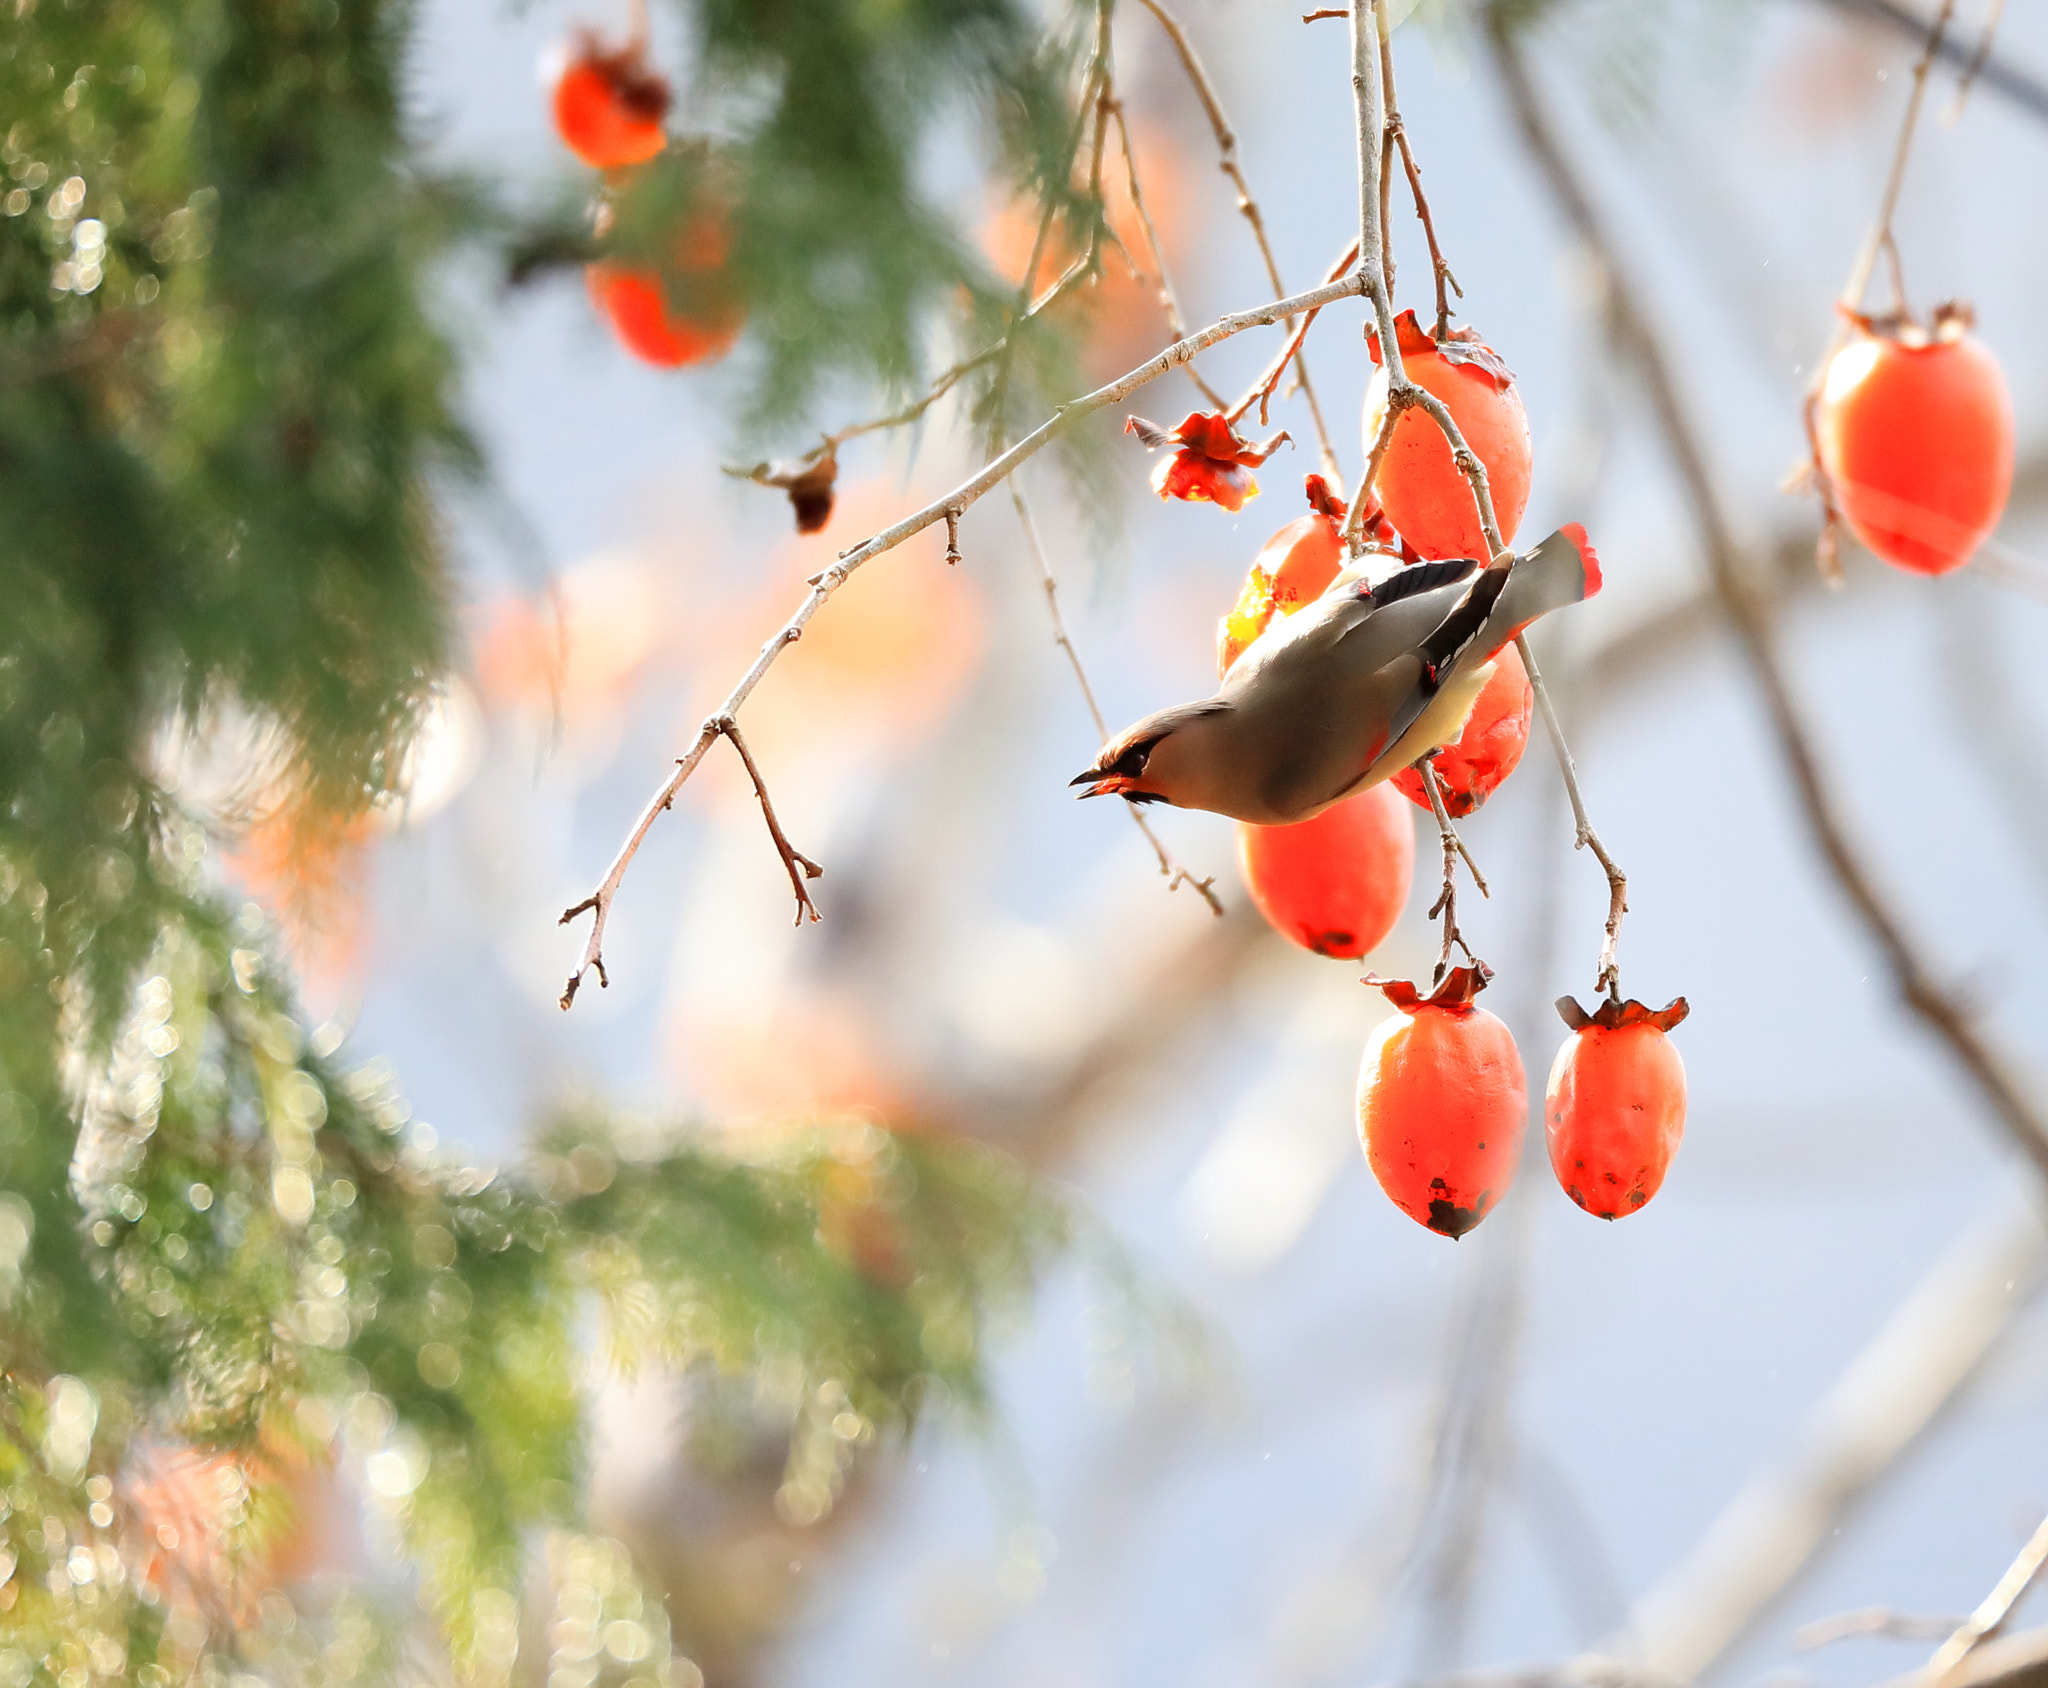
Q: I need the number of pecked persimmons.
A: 2